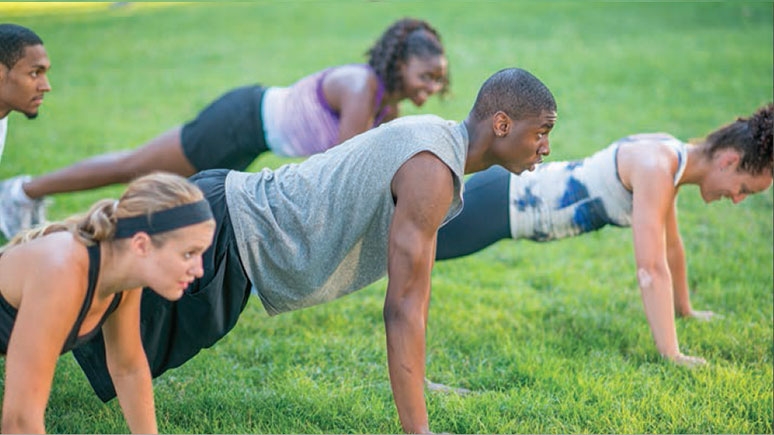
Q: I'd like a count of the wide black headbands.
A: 1